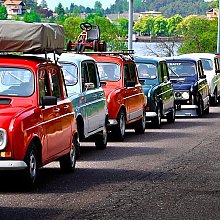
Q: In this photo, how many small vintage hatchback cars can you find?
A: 6